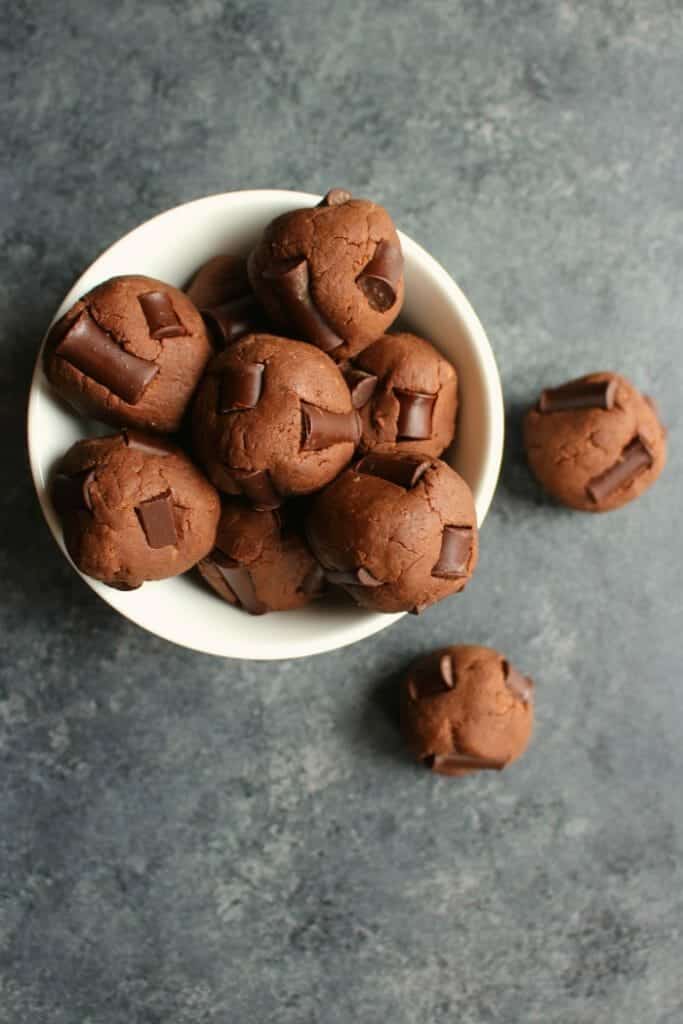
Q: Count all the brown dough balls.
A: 10